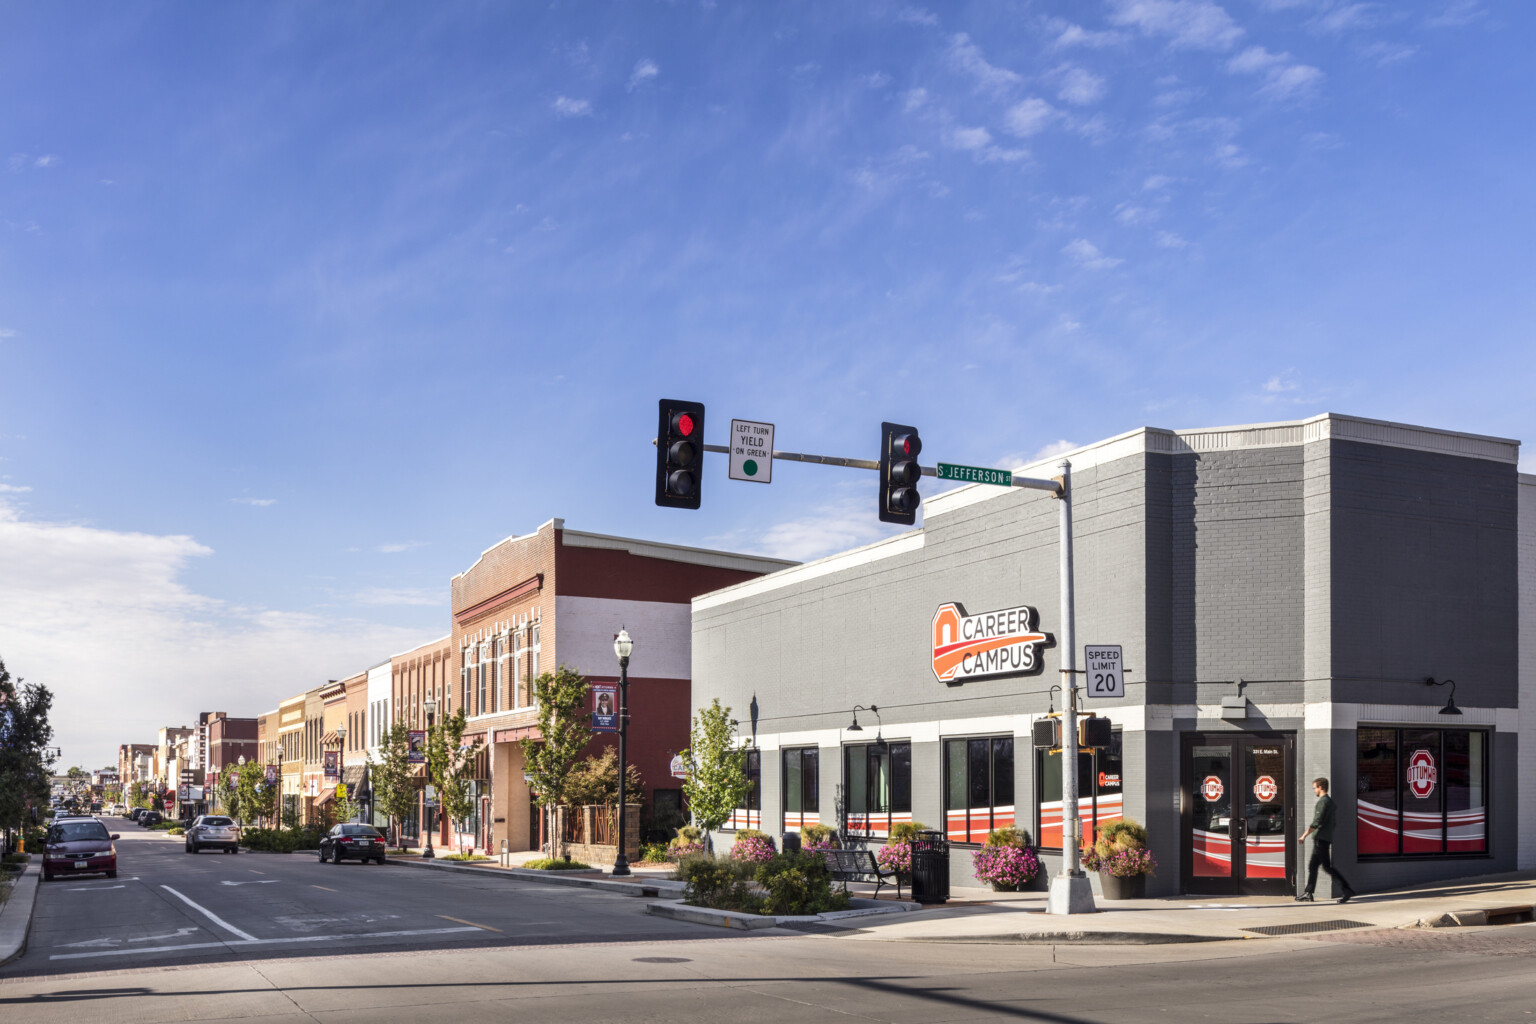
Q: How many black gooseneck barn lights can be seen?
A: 3